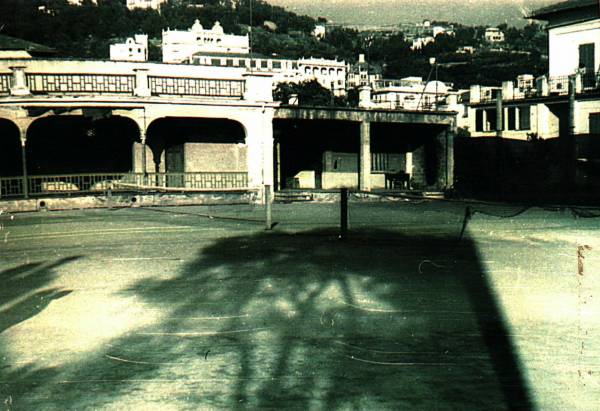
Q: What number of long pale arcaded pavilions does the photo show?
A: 1